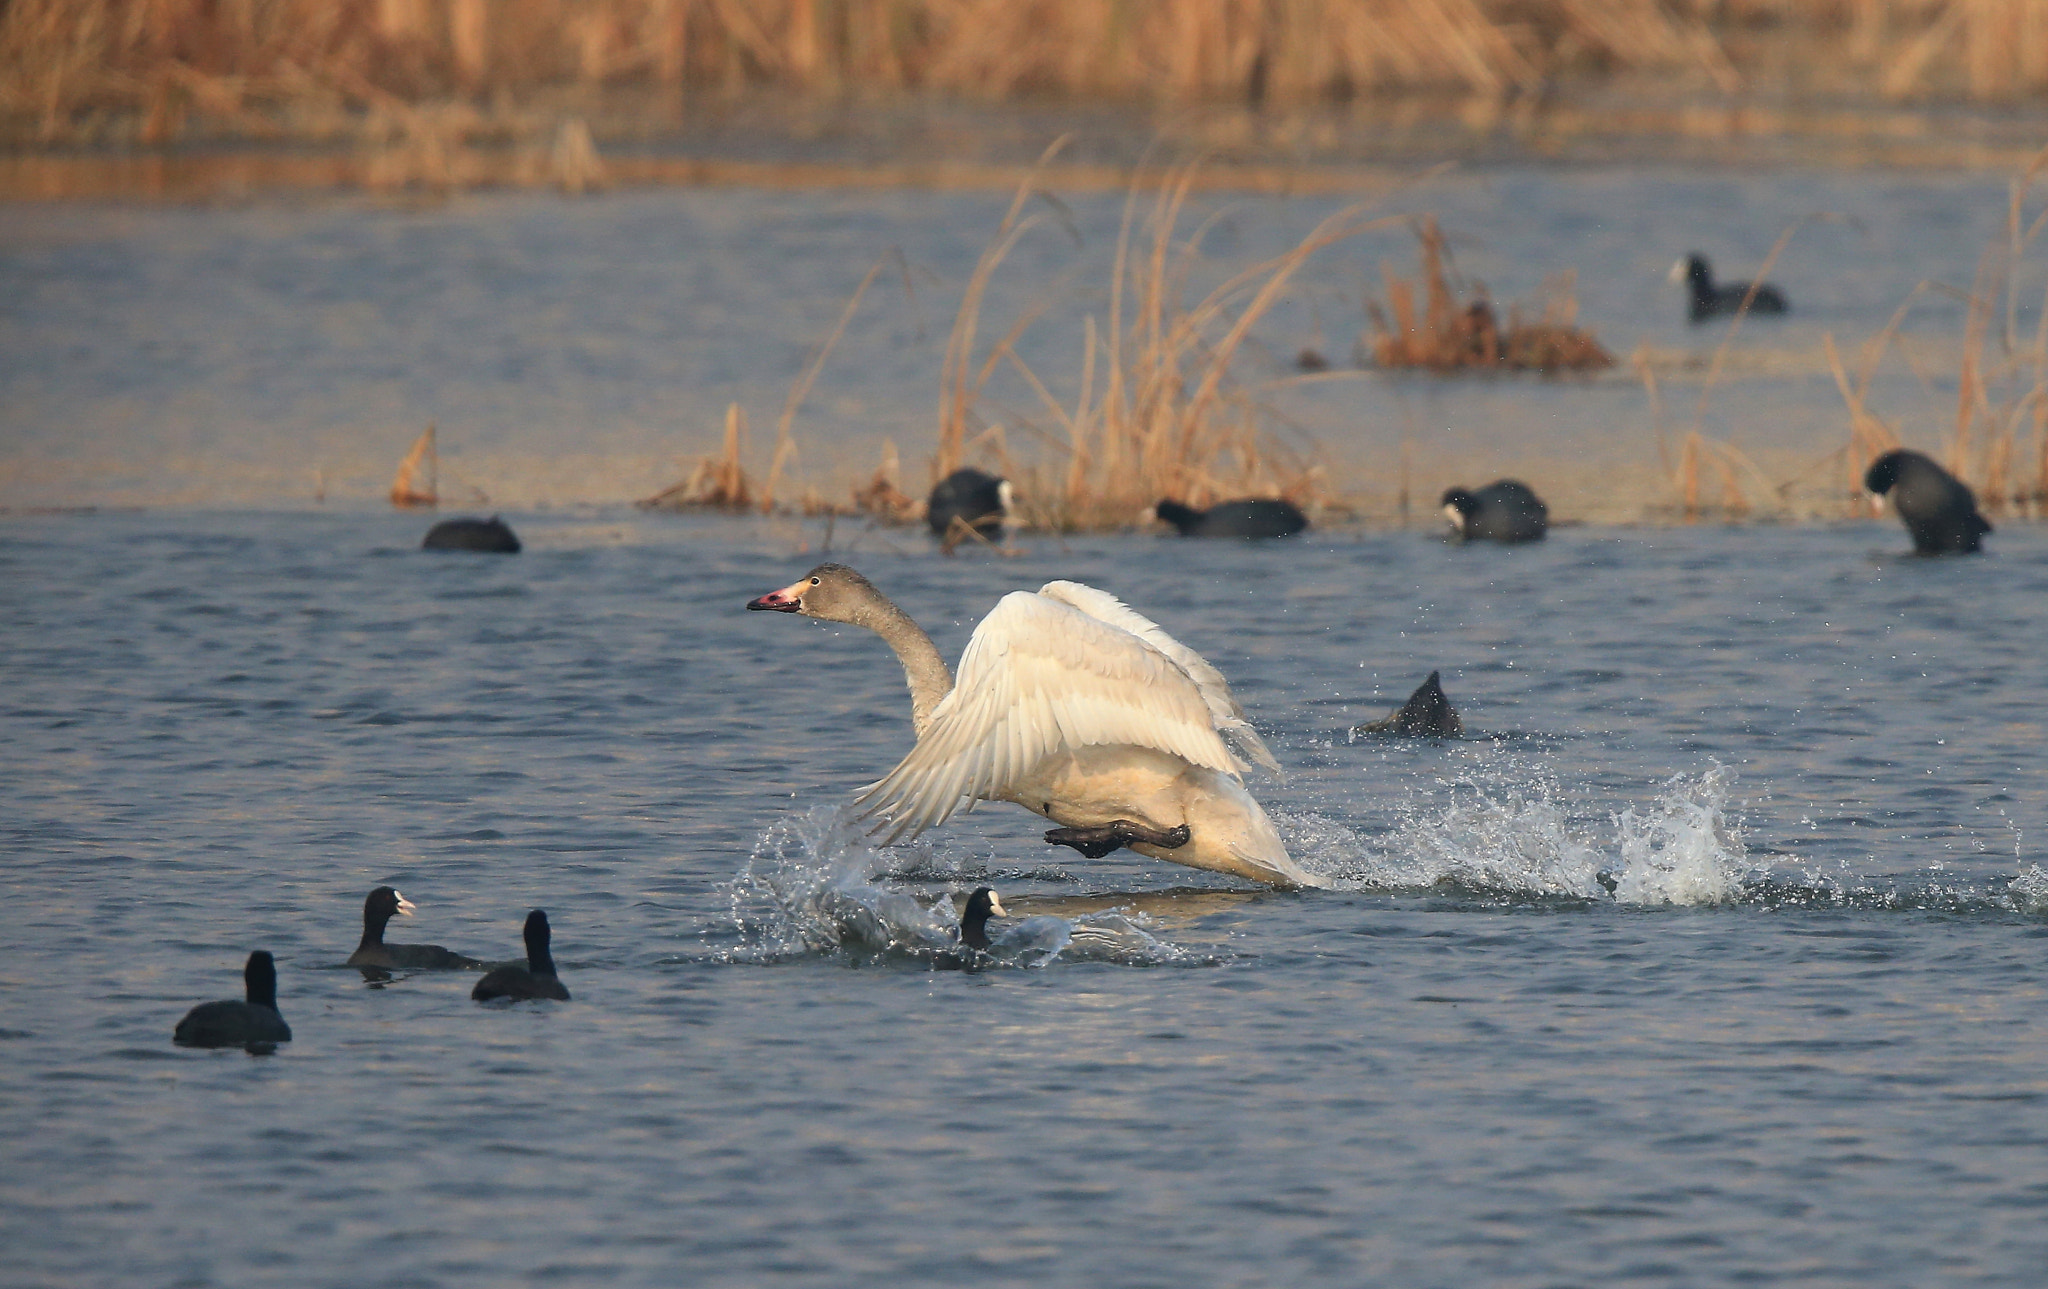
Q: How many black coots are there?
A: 11